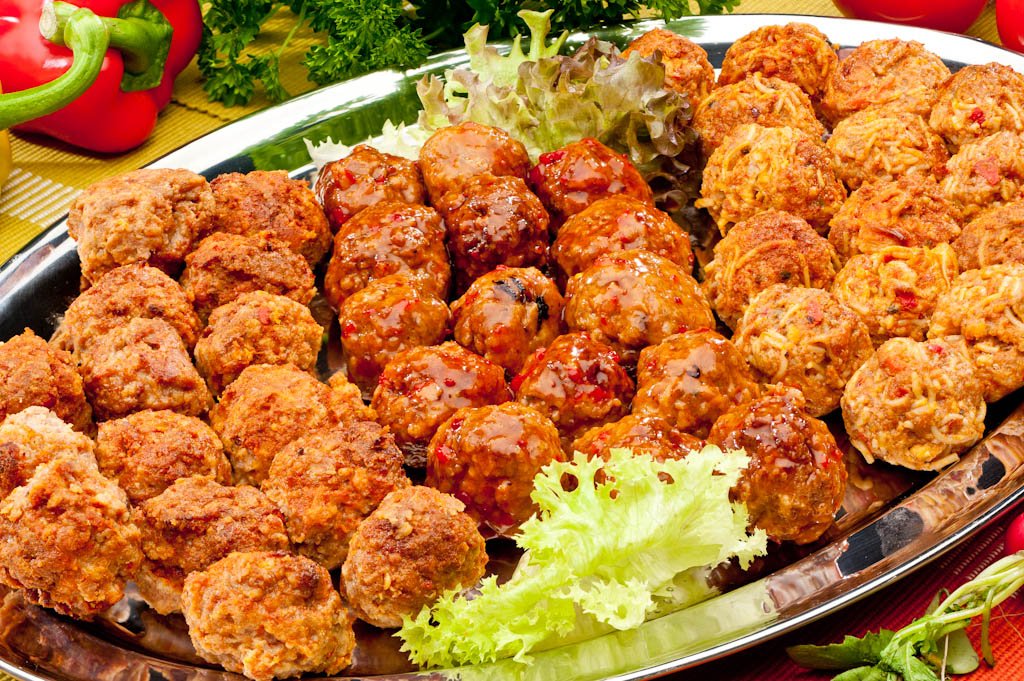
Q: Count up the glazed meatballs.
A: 15